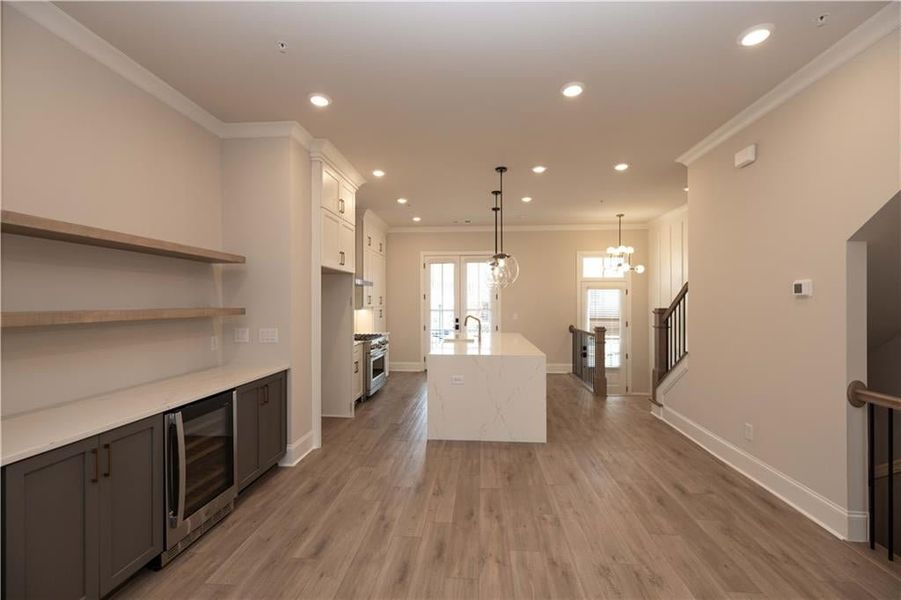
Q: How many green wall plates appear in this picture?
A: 0